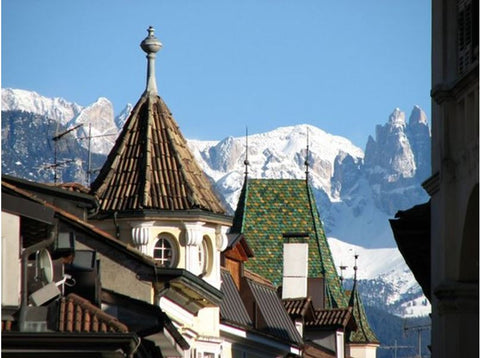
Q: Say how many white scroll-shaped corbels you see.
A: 3